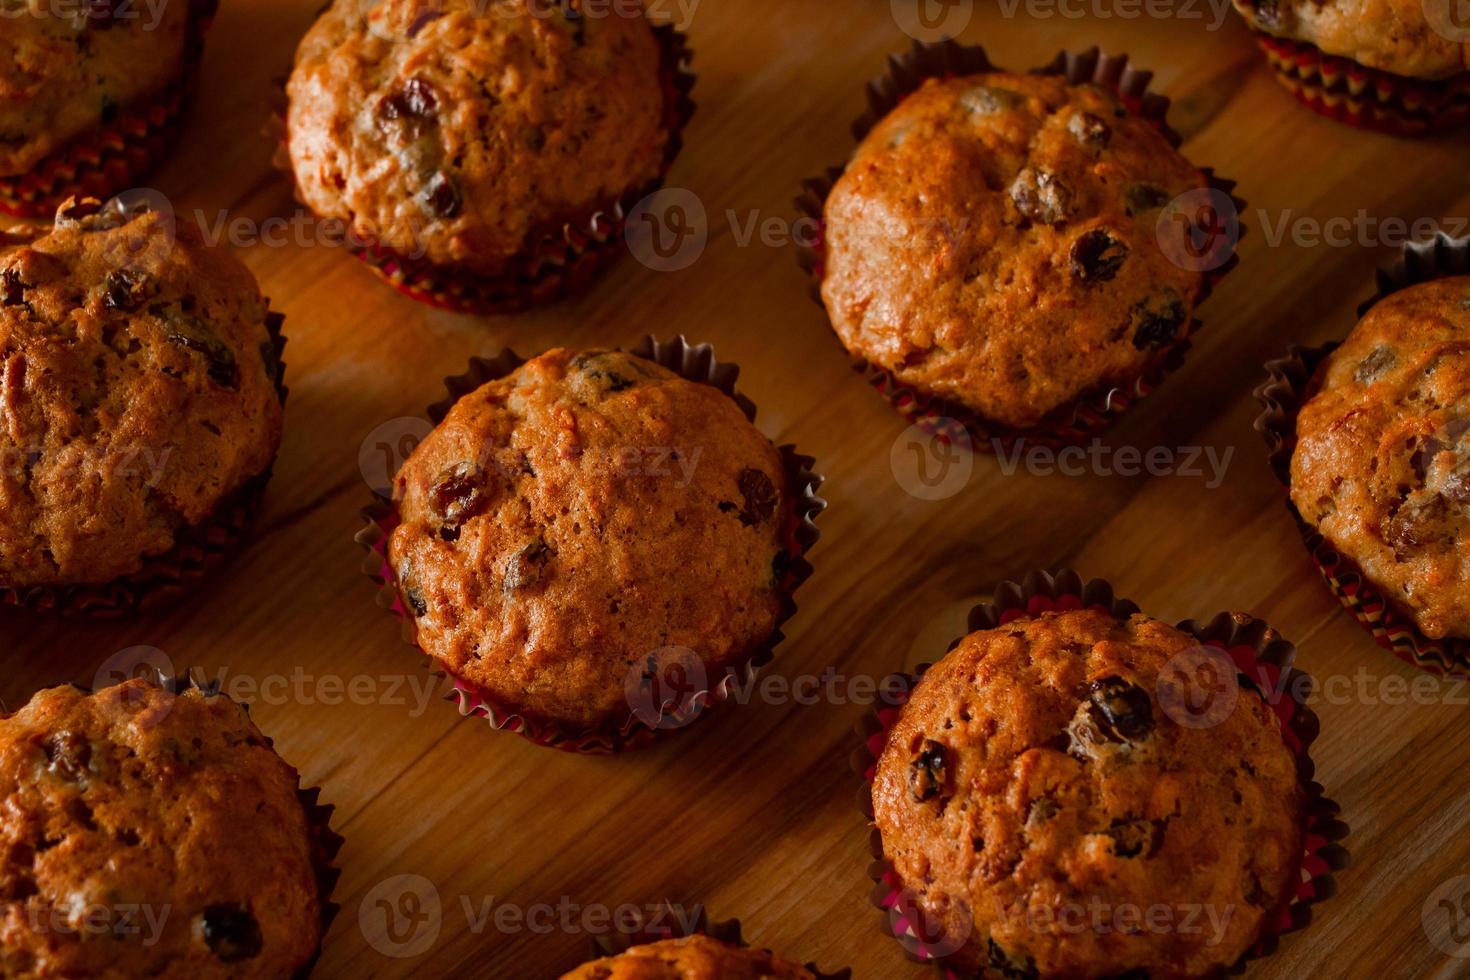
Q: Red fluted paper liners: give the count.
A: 10